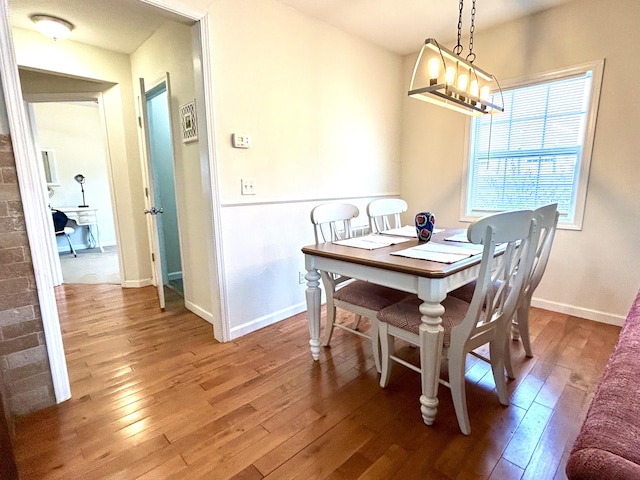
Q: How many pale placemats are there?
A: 4